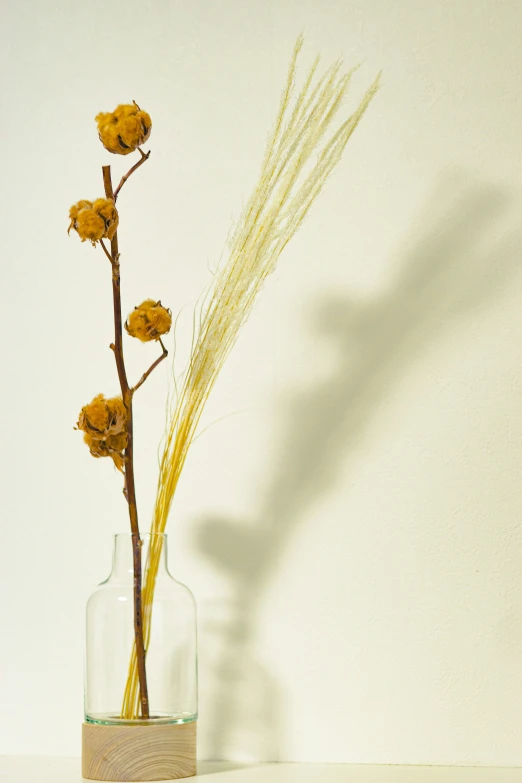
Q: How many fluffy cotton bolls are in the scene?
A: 4